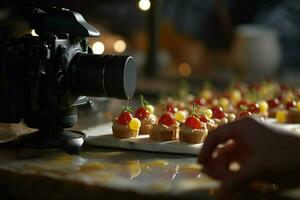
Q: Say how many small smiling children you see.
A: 0